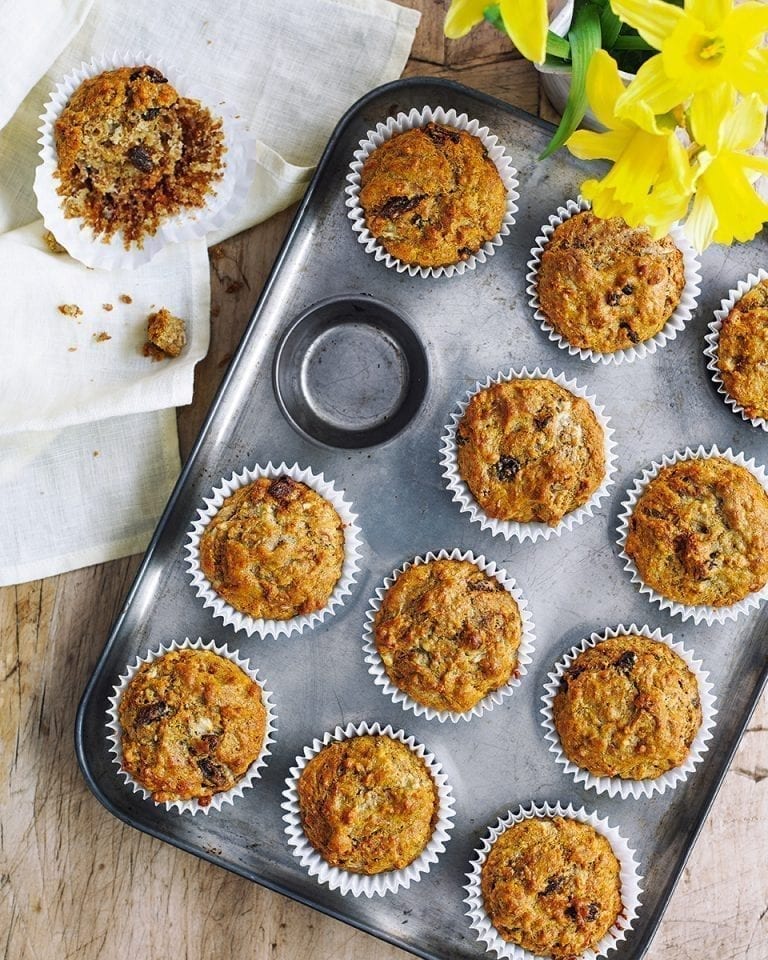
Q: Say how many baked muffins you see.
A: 12